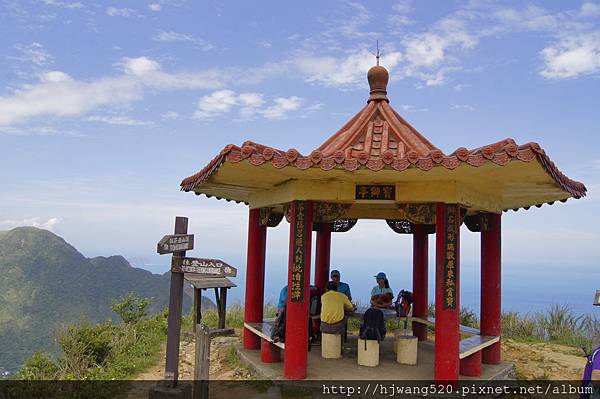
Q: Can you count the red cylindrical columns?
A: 6